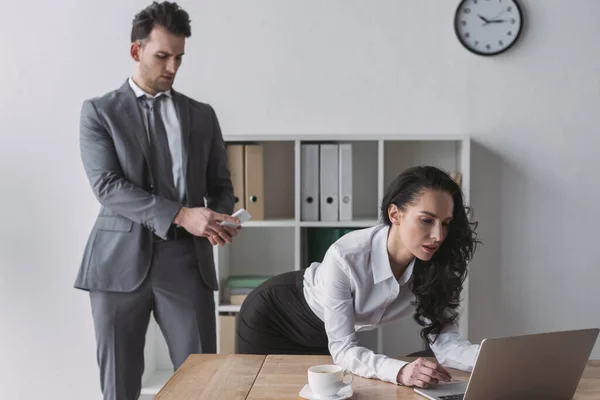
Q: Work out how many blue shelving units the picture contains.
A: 0